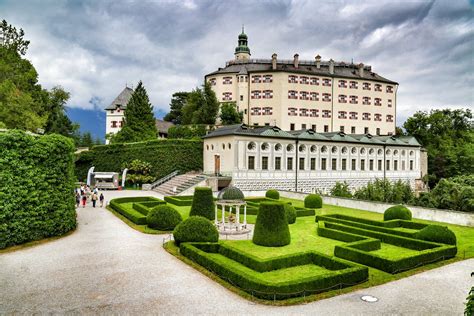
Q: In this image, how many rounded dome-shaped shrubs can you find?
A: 7